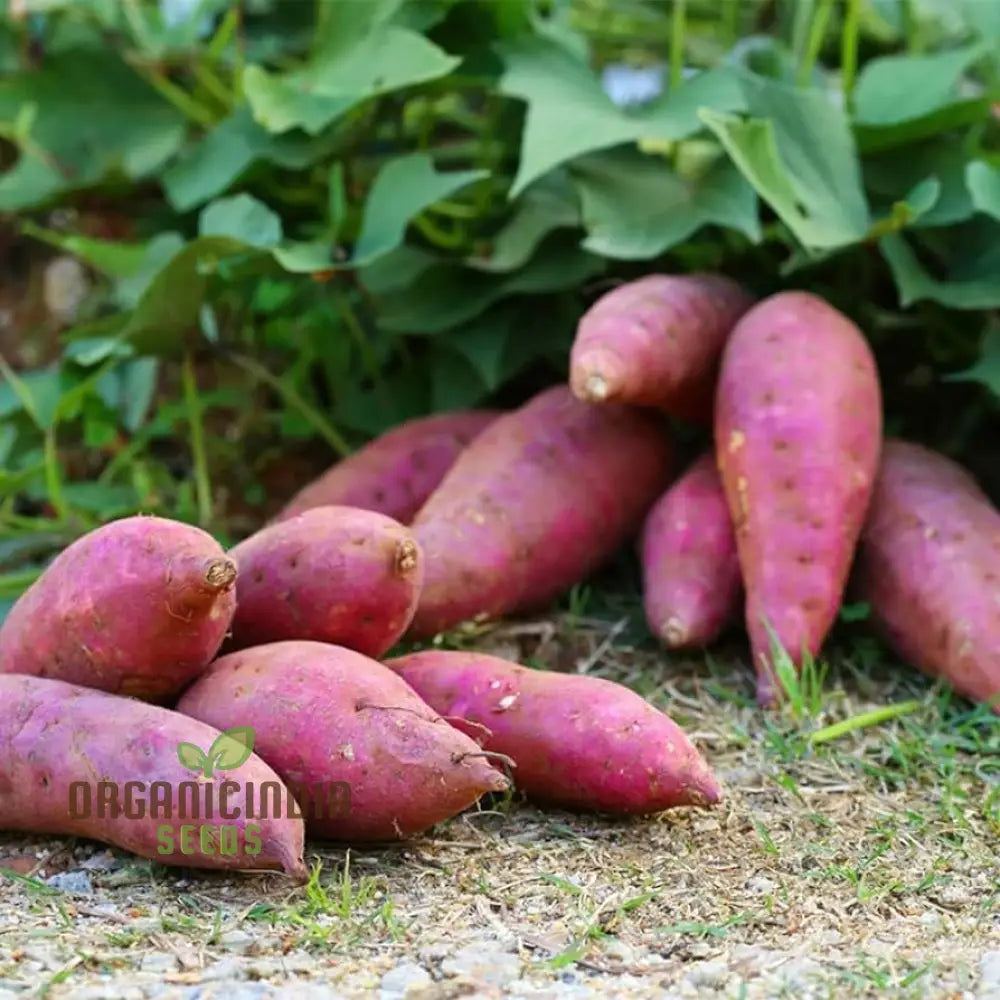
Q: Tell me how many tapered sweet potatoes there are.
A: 11